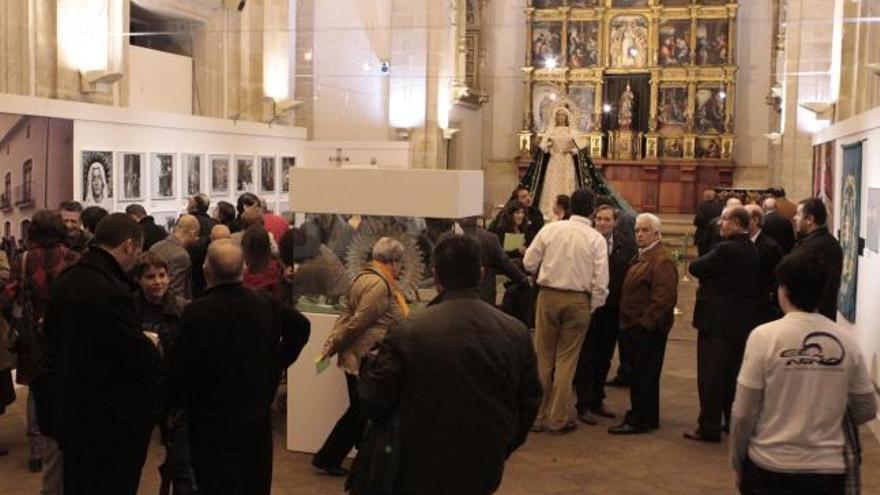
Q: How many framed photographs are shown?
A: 8